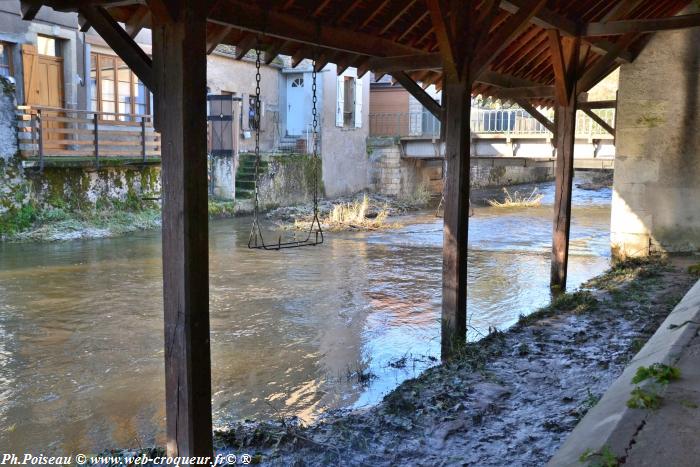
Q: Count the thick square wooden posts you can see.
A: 3